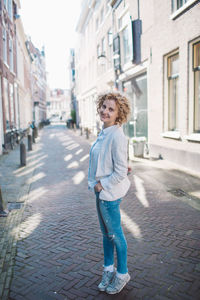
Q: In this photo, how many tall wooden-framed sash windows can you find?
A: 2